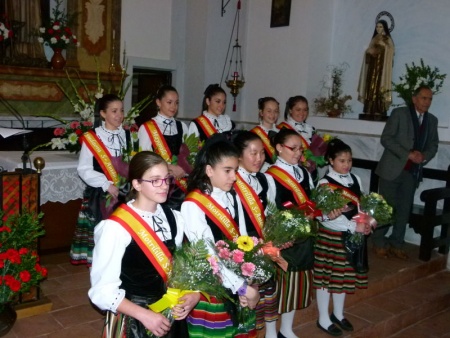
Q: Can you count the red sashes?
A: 10